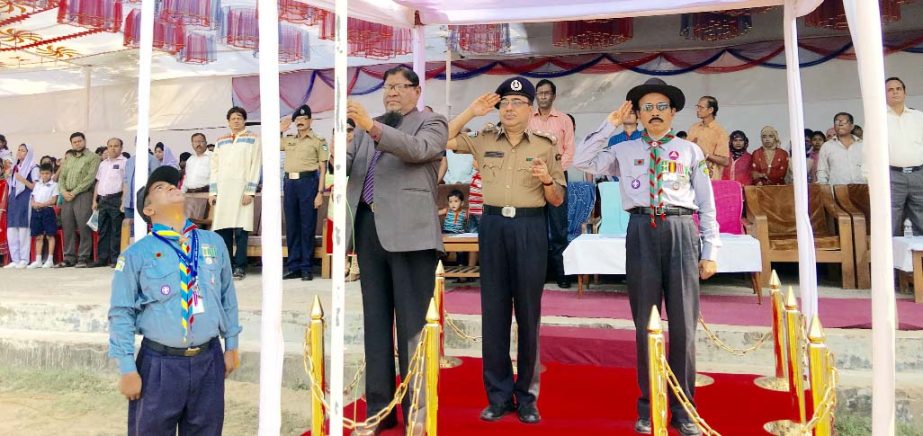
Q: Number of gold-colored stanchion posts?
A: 7